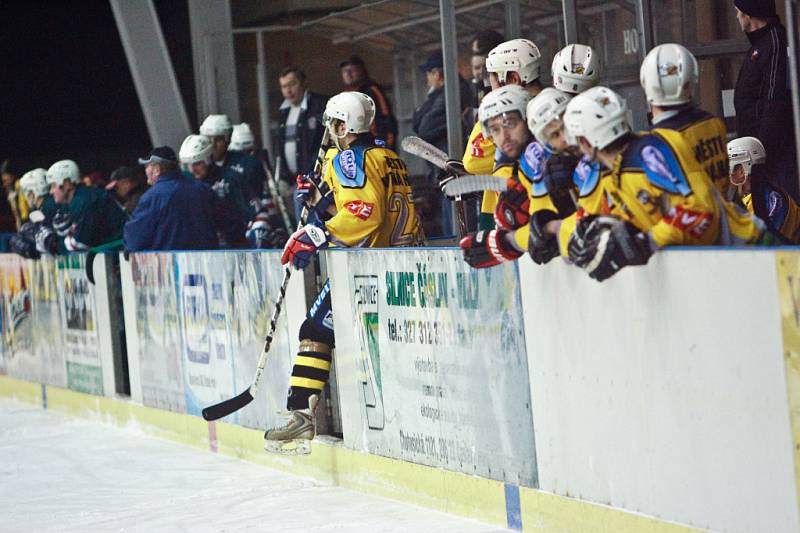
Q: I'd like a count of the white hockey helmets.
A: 13